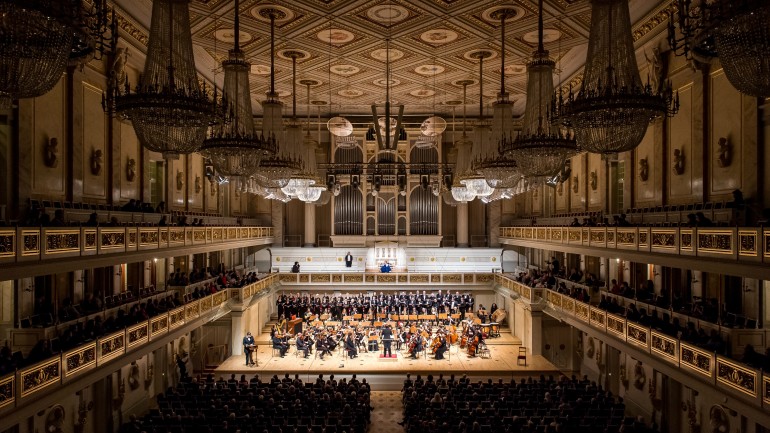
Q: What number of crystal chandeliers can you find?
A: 14